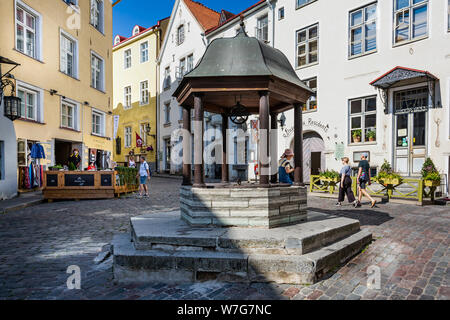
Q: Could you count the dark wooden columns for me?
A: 6